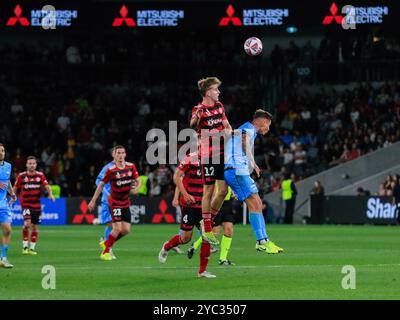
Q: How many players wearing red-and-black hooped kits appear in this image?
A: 4